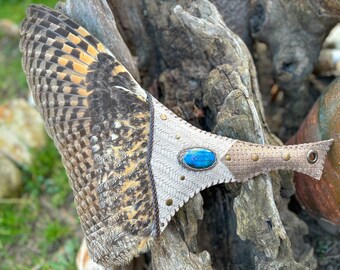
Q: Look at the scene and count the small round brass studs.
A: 7